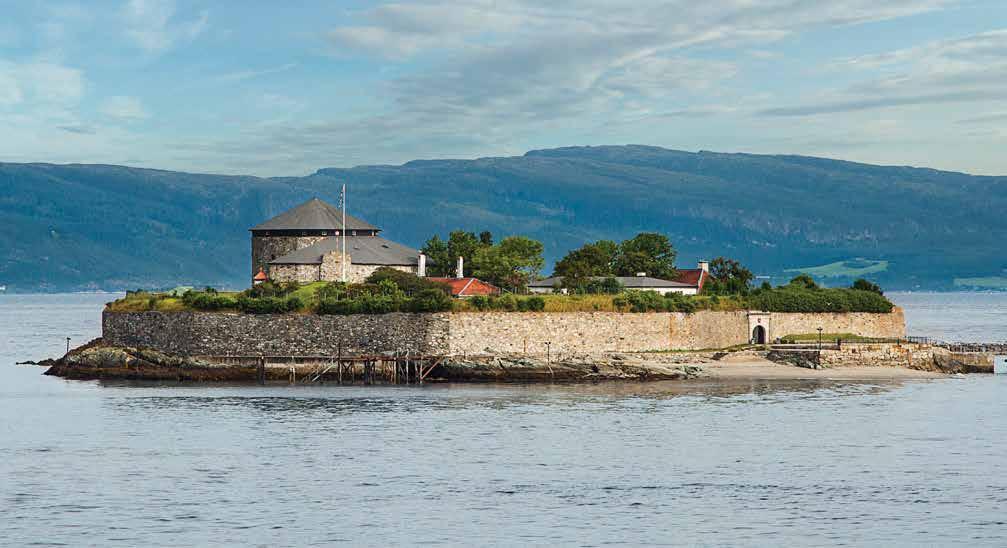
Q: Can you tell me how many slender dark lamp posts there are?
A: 3